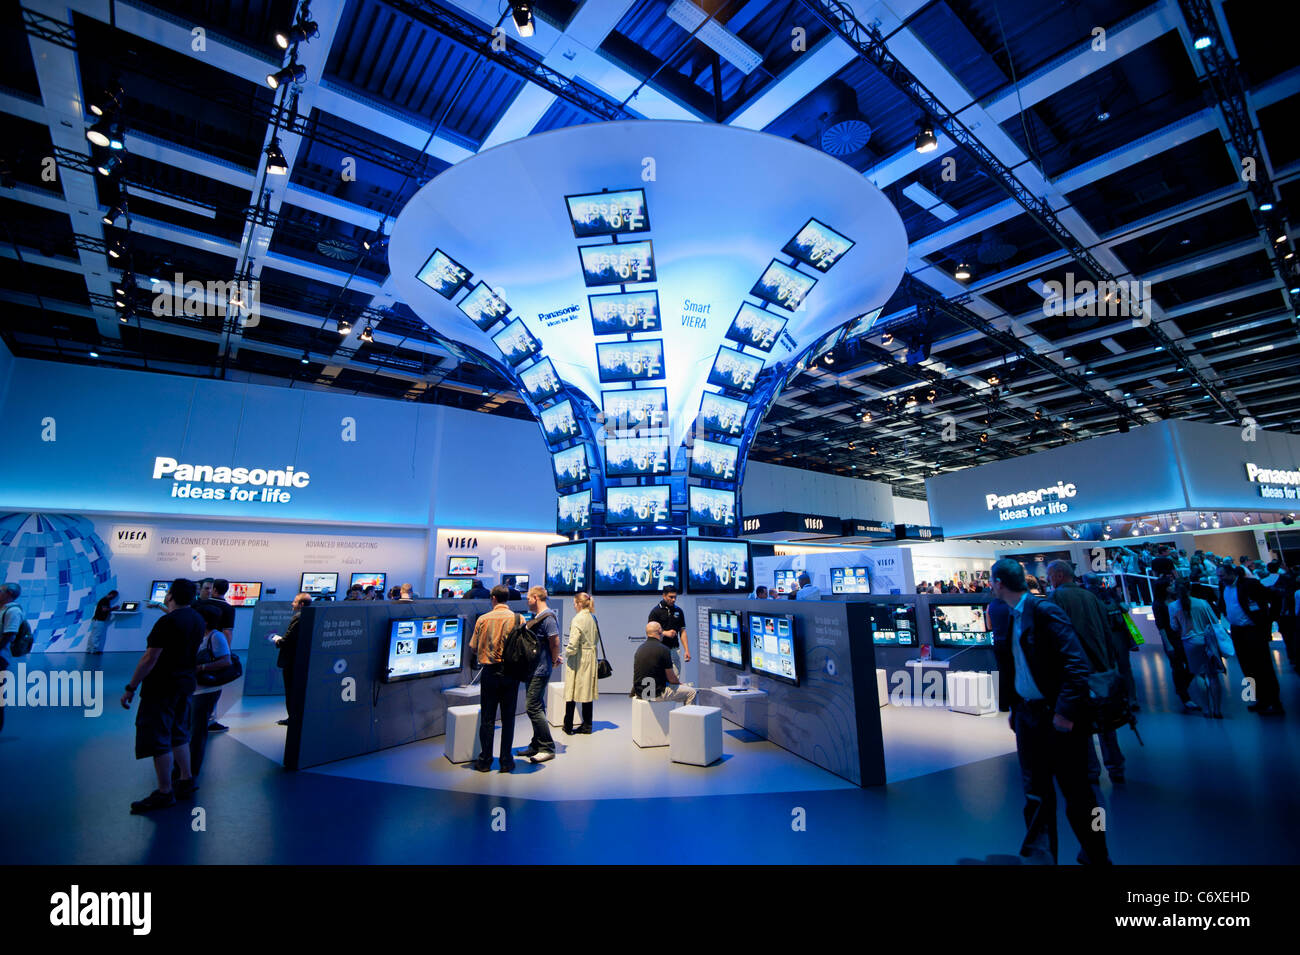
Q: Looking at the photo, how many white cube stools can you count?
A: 6